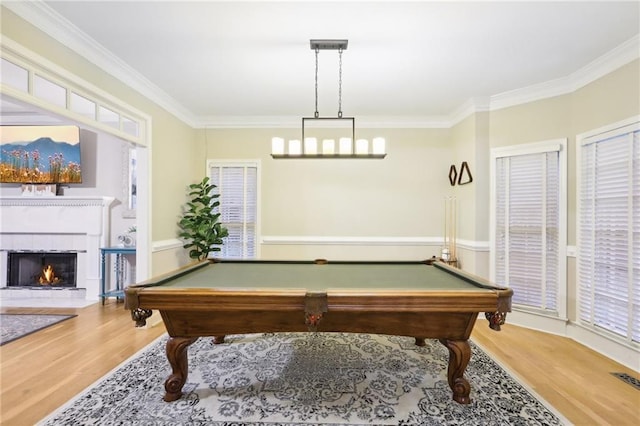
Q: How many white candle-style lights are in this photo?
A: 7